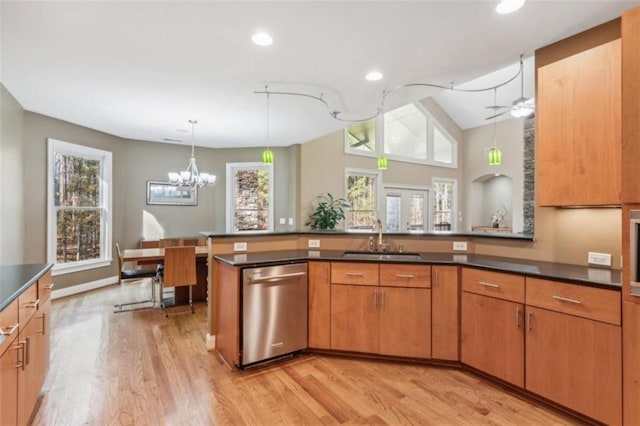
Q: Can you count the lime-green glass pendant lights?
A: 3